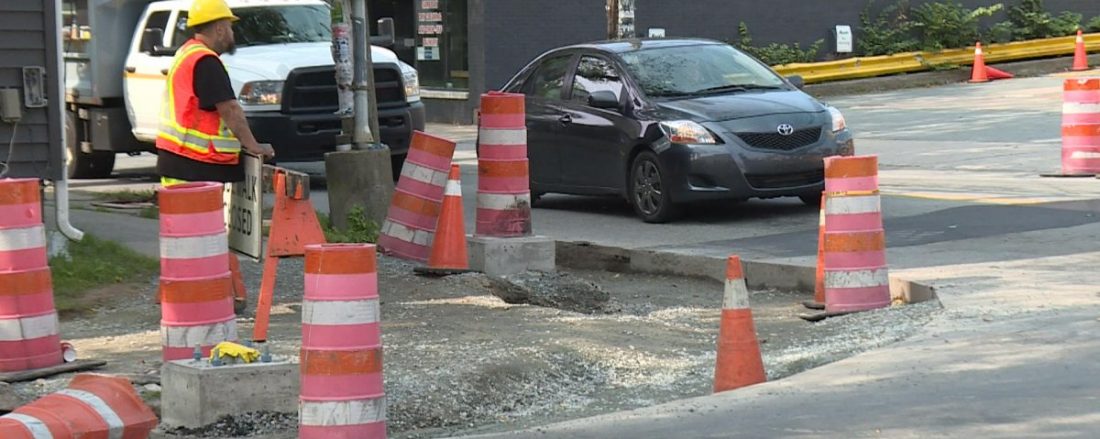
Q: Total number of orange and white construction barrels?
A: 8